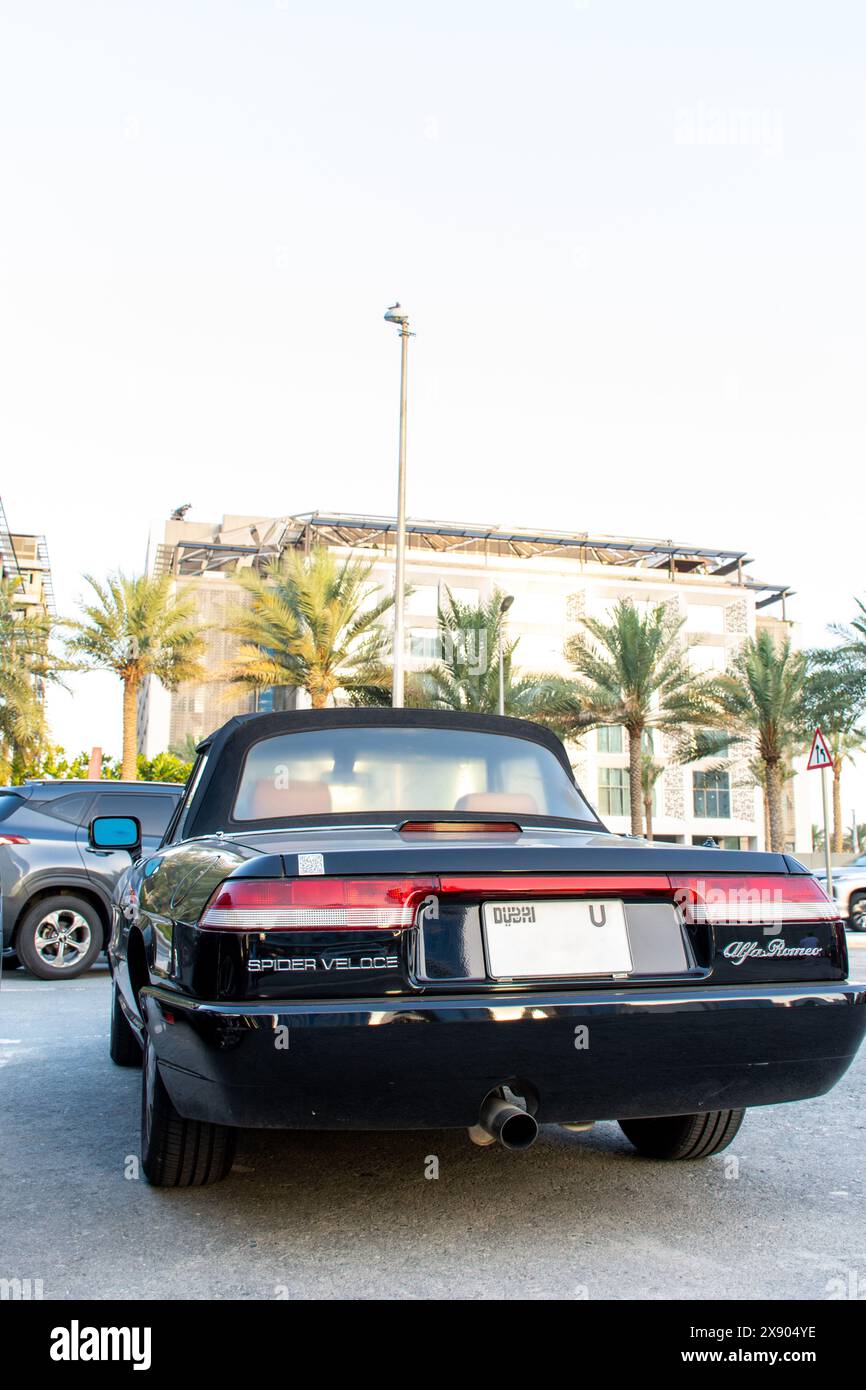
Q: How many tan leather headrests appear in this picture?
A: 2